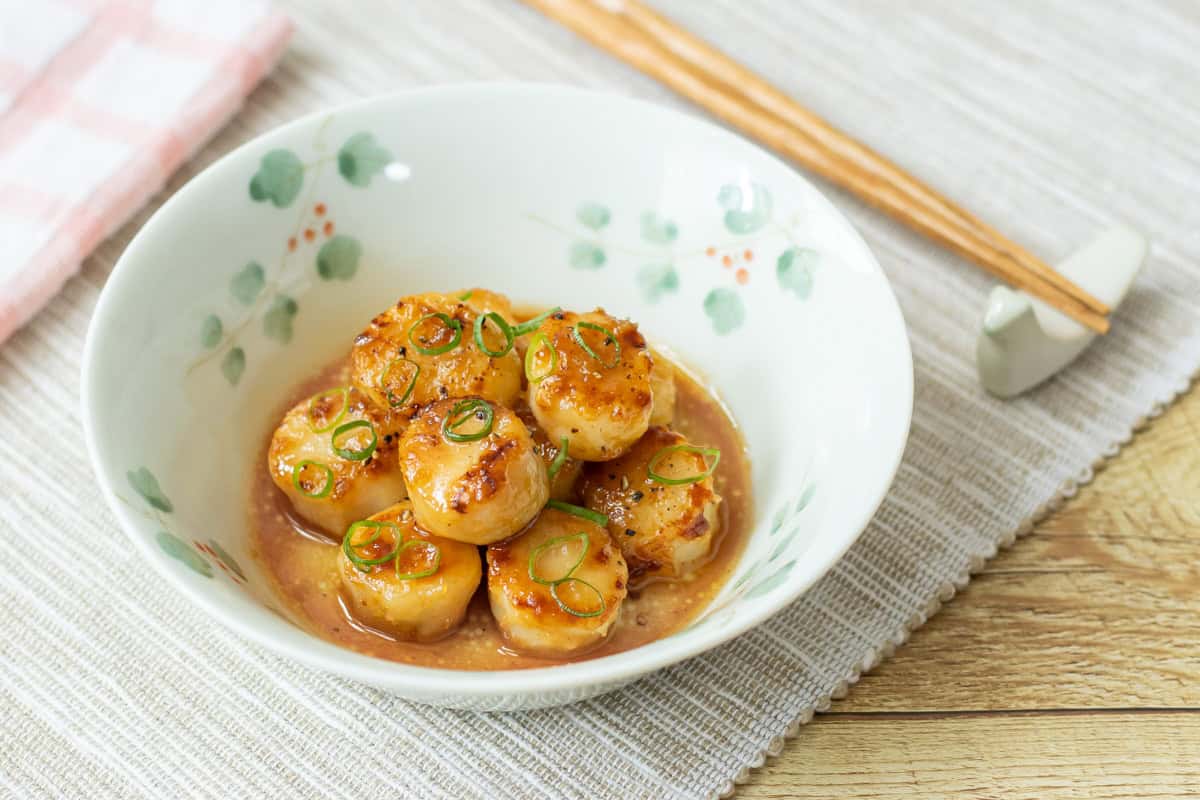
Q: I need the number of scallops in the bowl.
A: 10